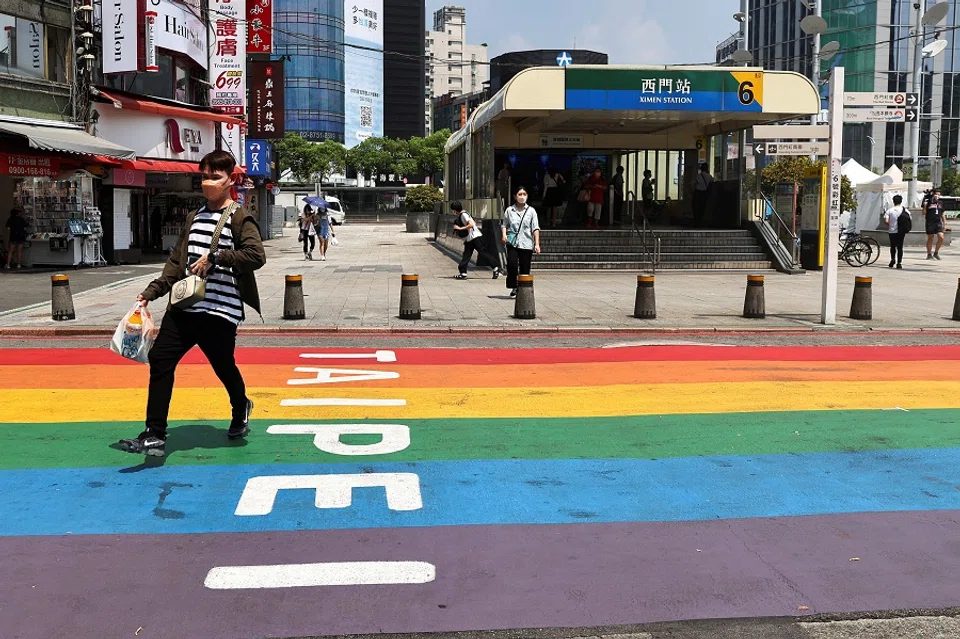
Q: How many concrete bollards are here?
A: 8